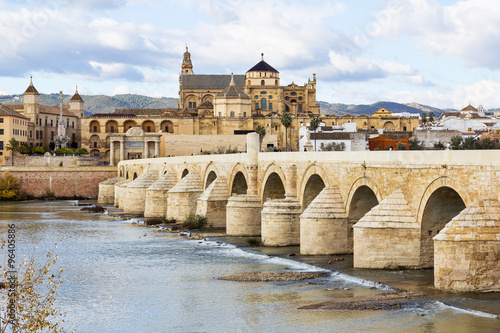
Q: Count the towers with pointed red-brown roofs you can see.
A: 2